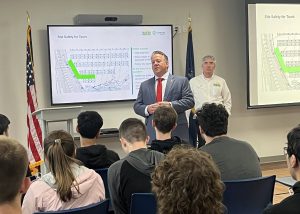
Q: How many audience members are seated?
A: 9